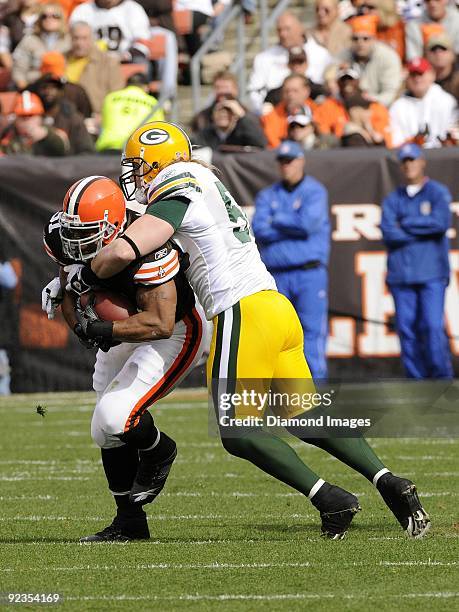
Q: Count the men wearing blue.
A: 2